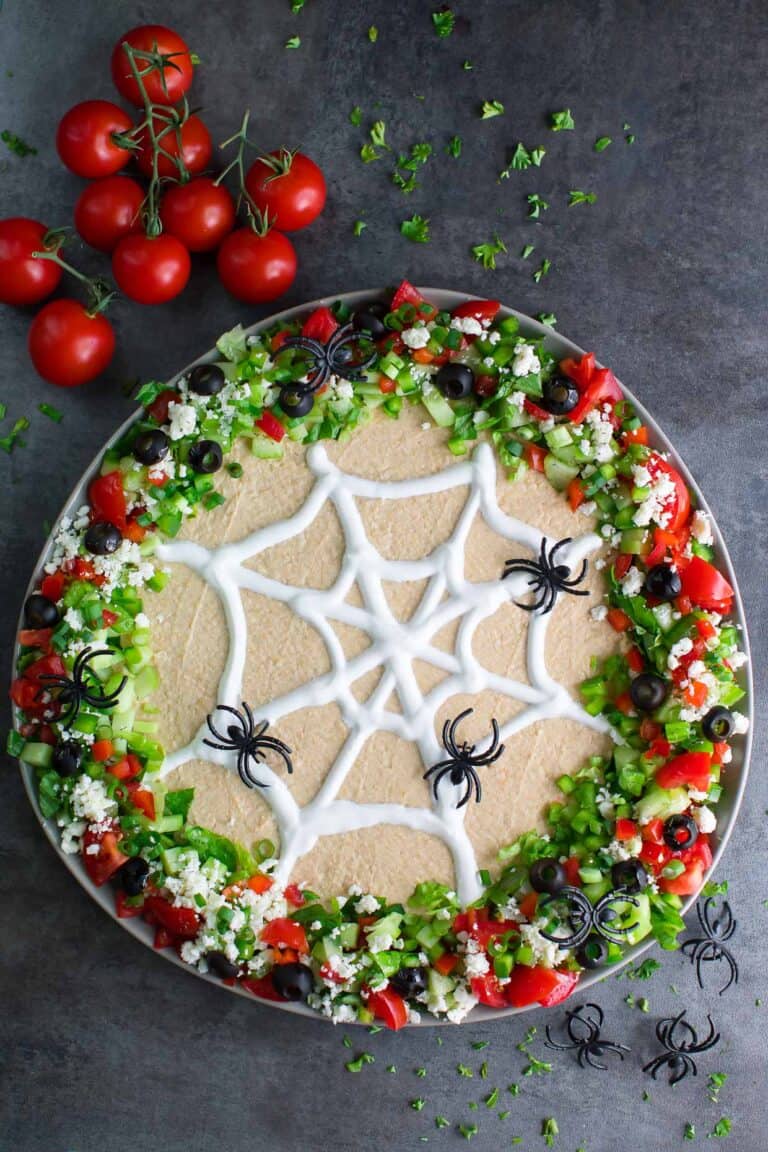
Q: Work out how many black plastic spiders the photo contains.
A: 9